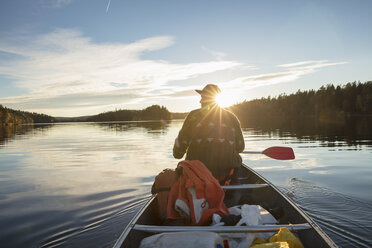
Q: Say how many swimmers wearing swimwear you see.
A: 0